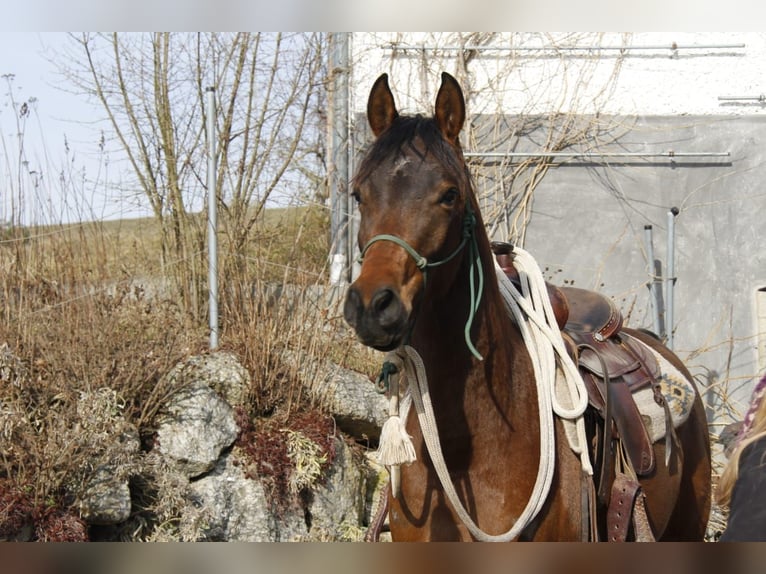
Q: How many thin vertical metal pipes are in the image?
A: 3